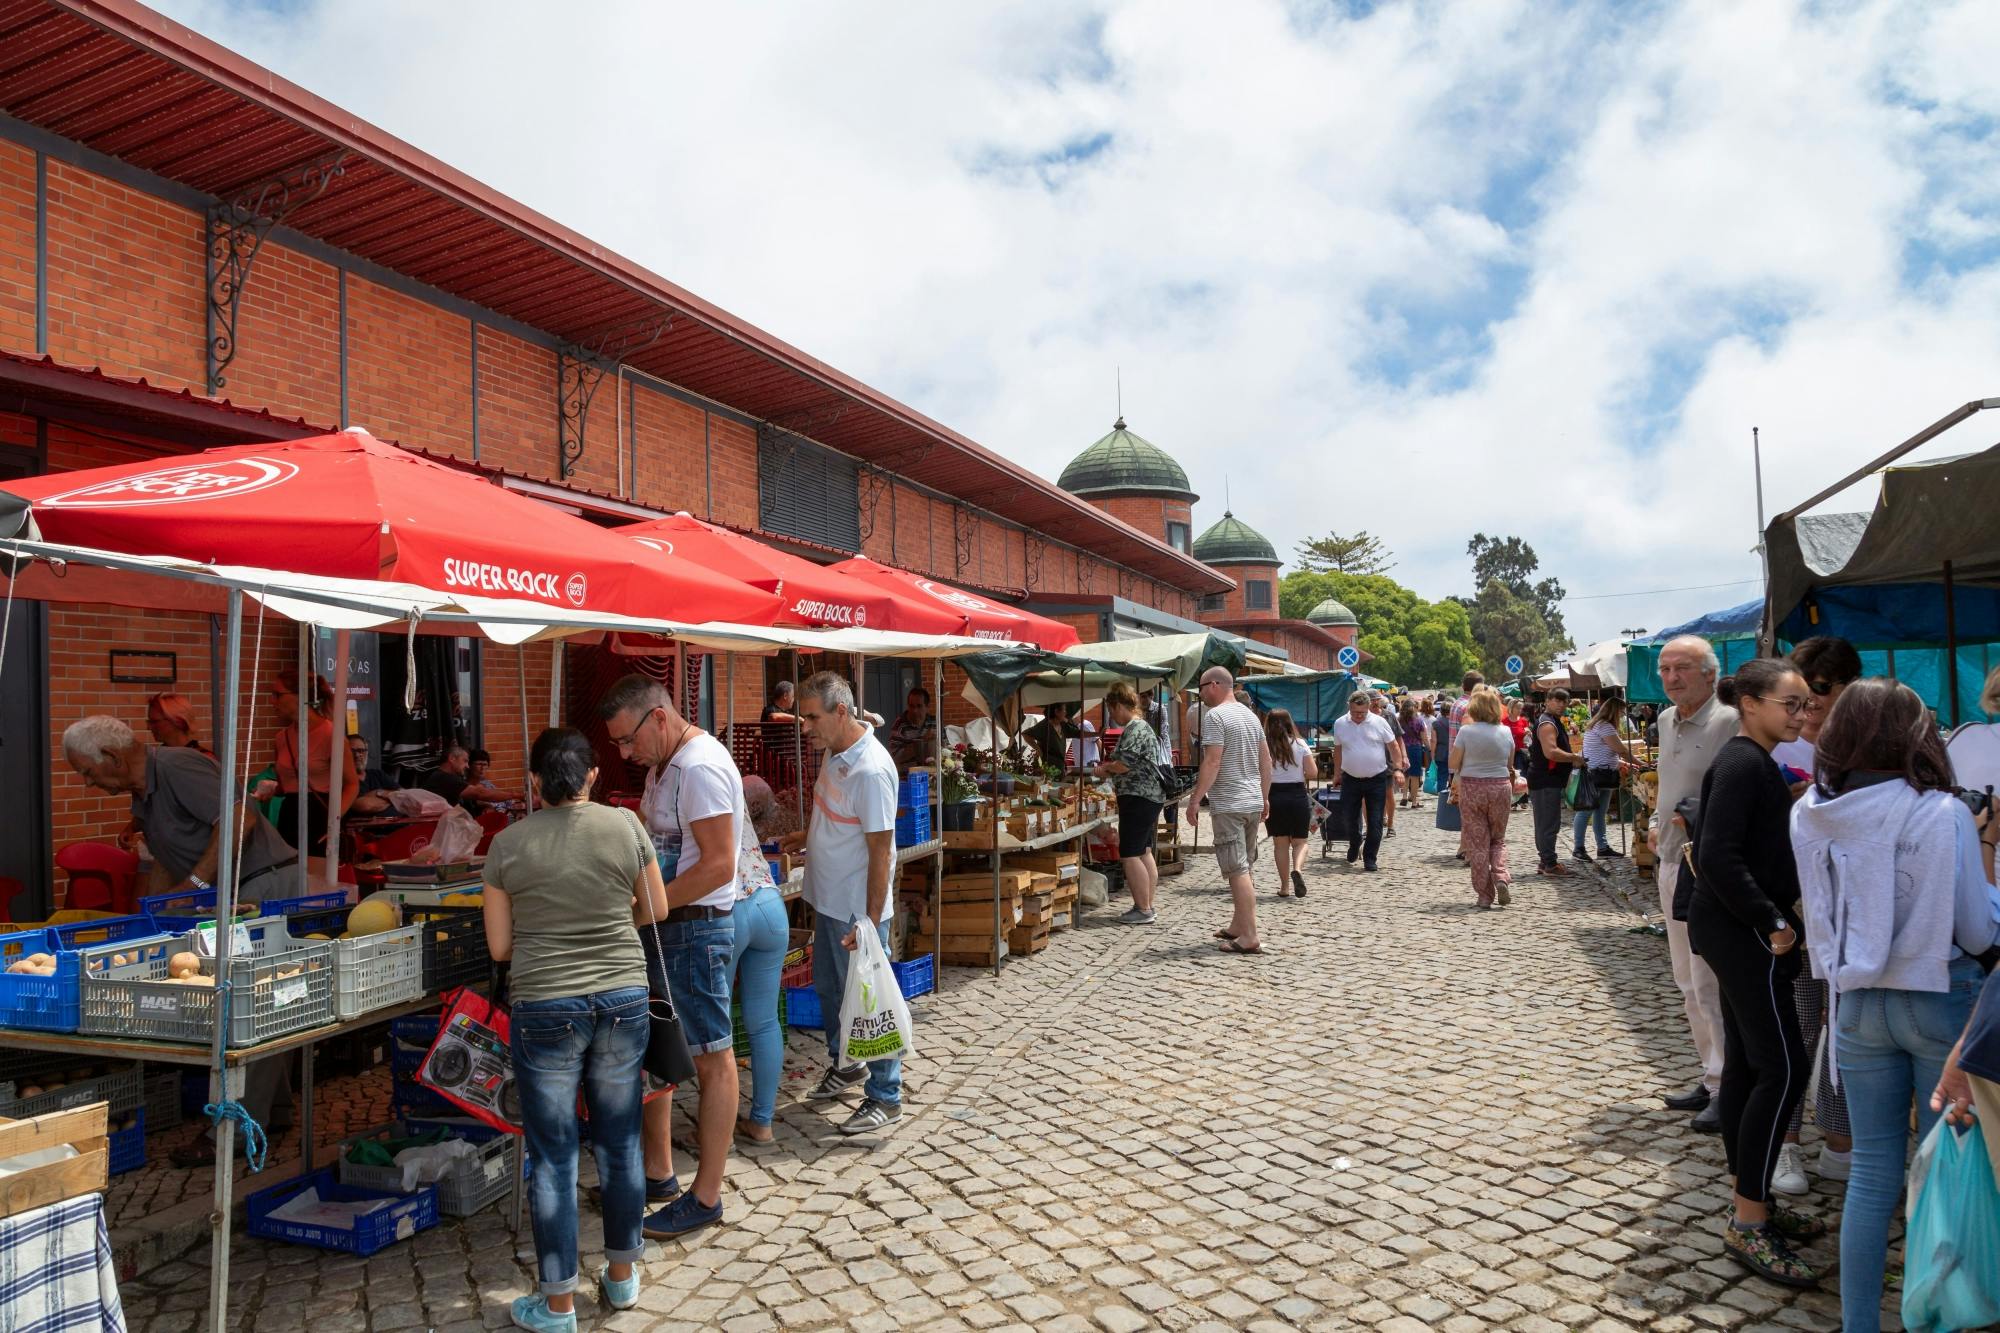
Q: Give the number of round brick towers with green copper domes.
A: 3